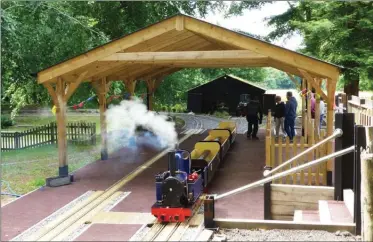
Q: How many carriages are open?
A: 3